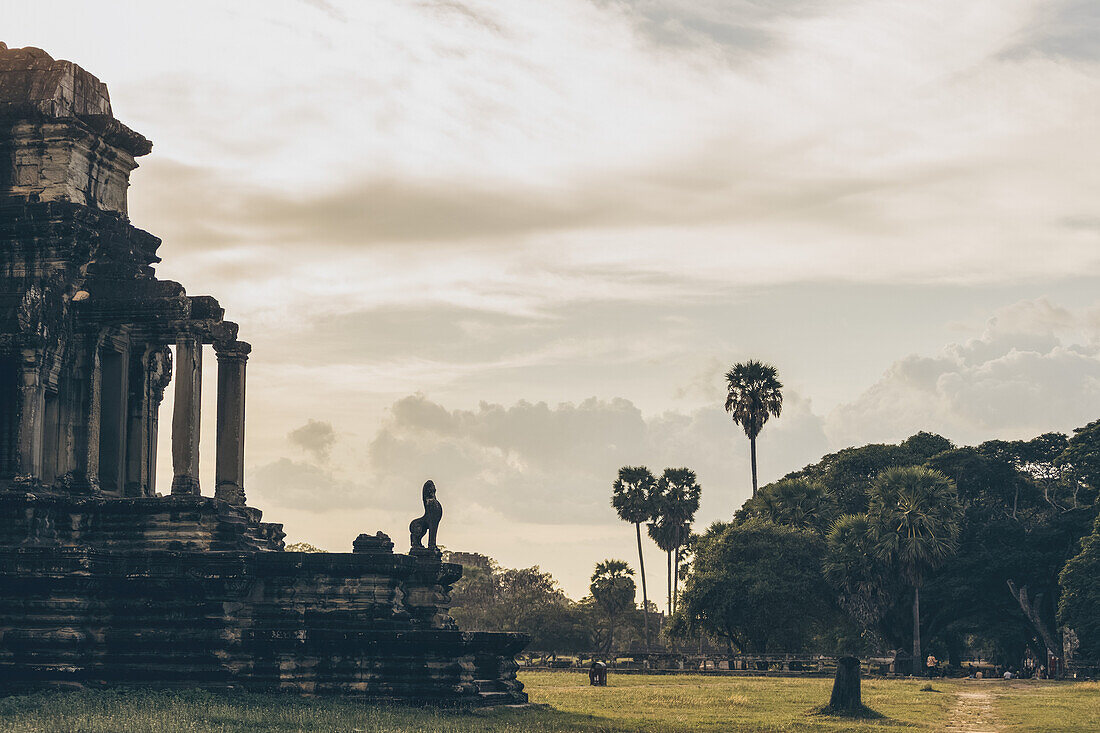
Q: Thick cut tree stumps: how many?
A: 1